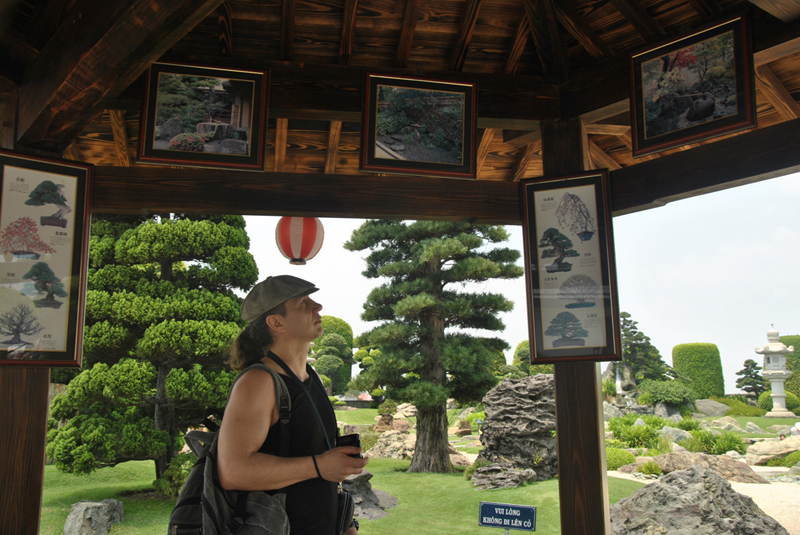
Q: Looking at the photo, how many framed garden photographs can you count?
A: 3